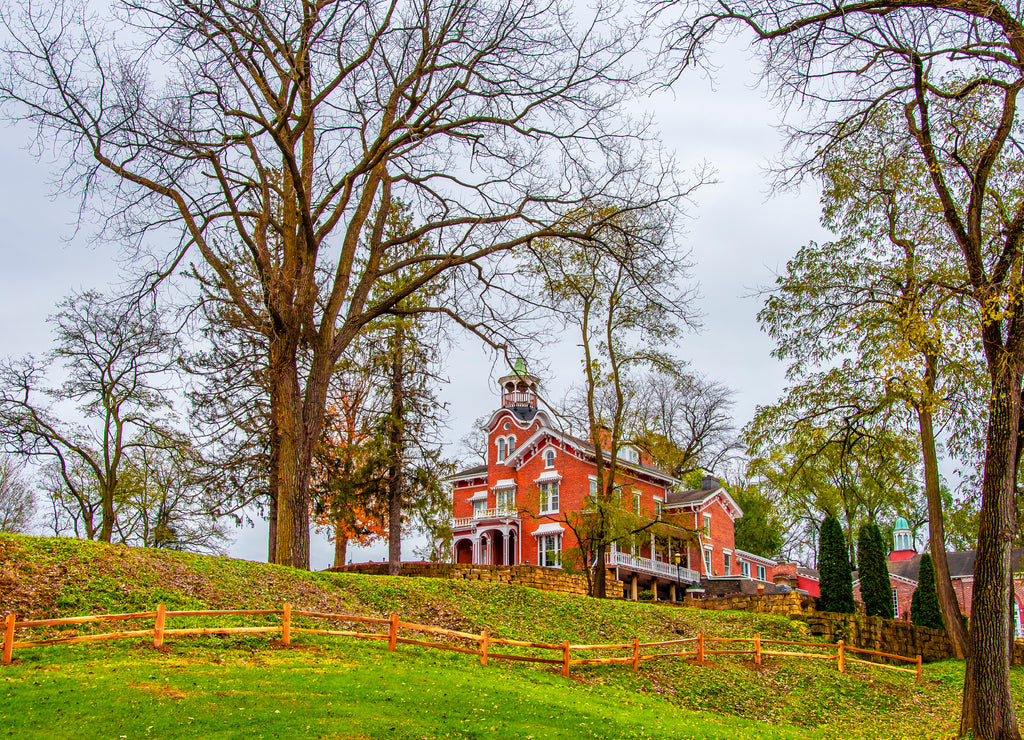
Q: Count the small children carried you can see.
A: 0